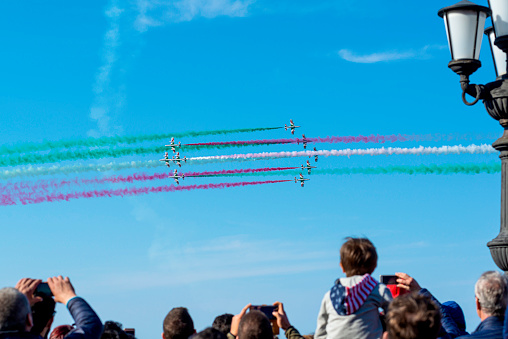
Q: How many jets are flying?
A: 9